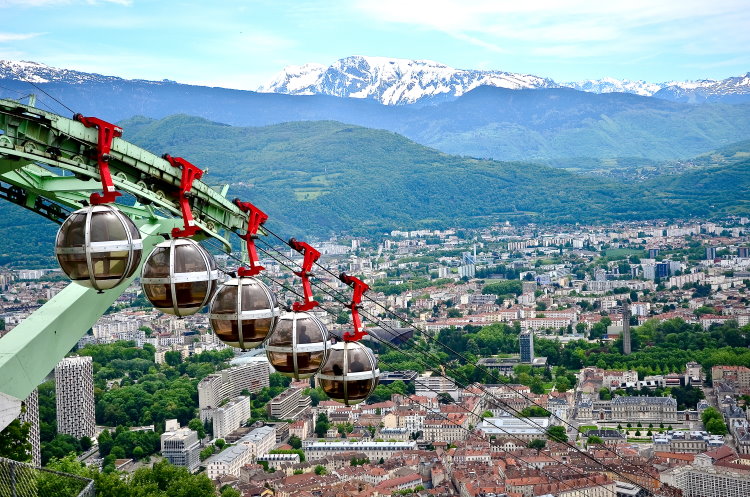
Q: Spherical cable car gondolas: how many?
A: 5